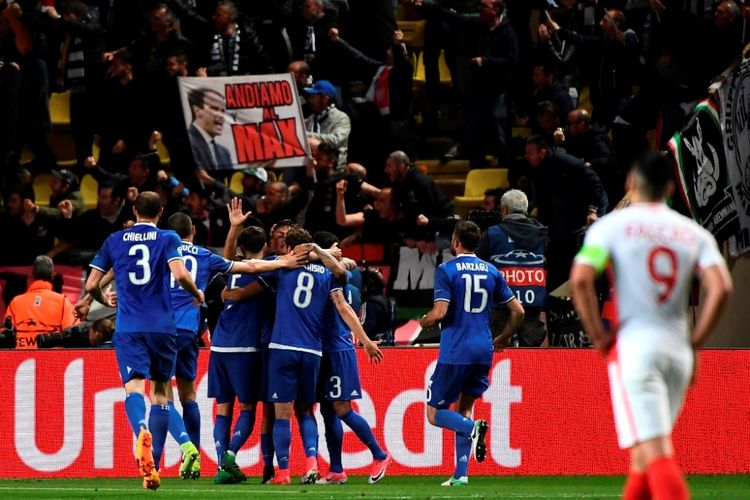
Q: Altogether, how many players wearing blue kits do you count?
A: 7